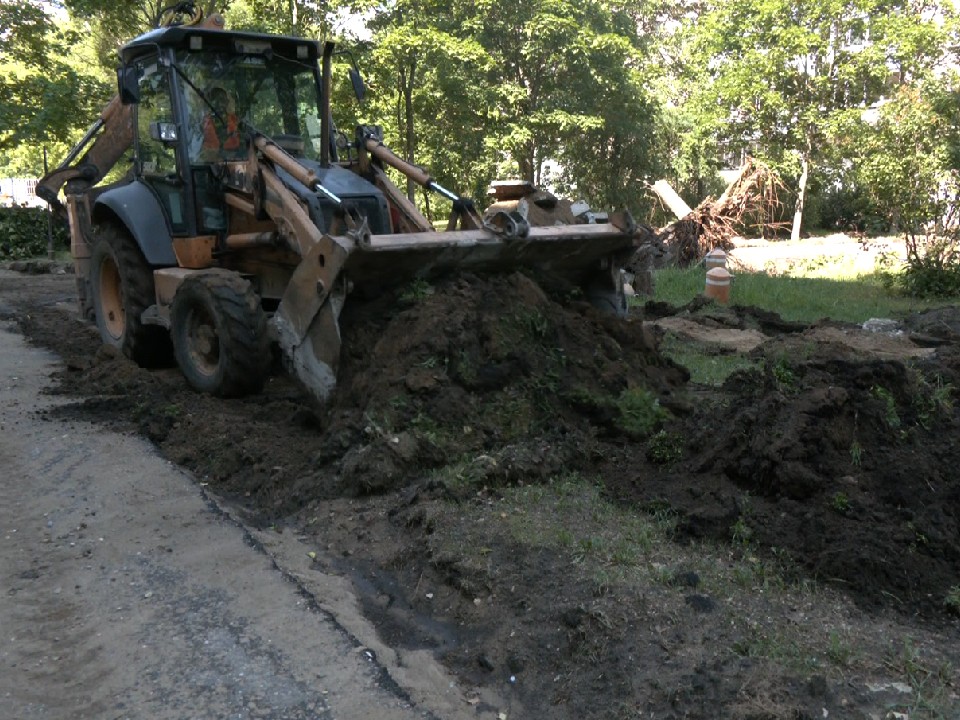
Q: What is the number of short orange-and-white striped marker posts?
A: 2